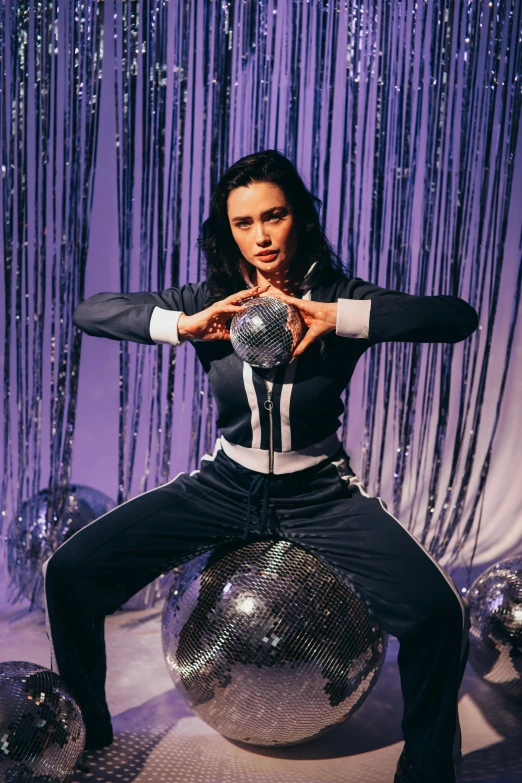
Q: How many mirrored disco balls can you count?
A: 5